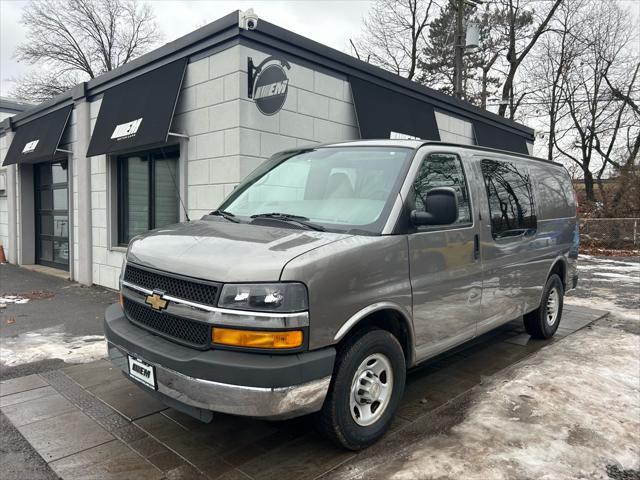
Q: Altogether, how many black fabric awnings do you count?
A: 4